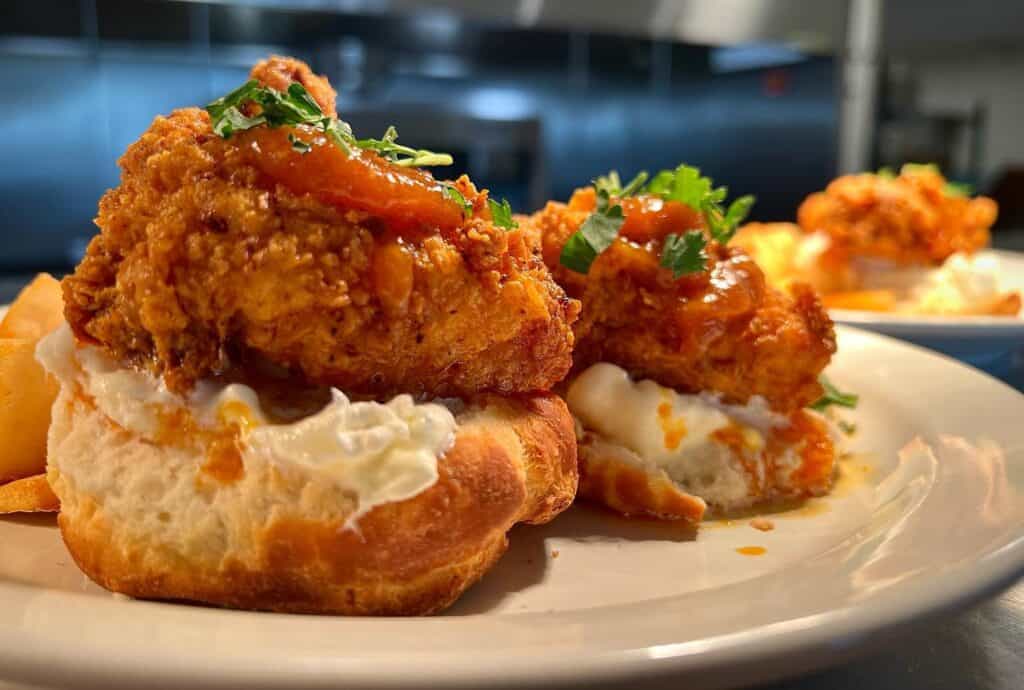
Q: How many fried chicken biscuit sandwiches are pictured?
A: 3